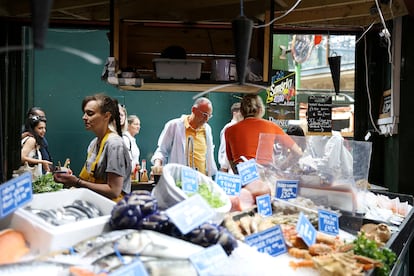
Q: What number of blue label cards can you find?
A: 12